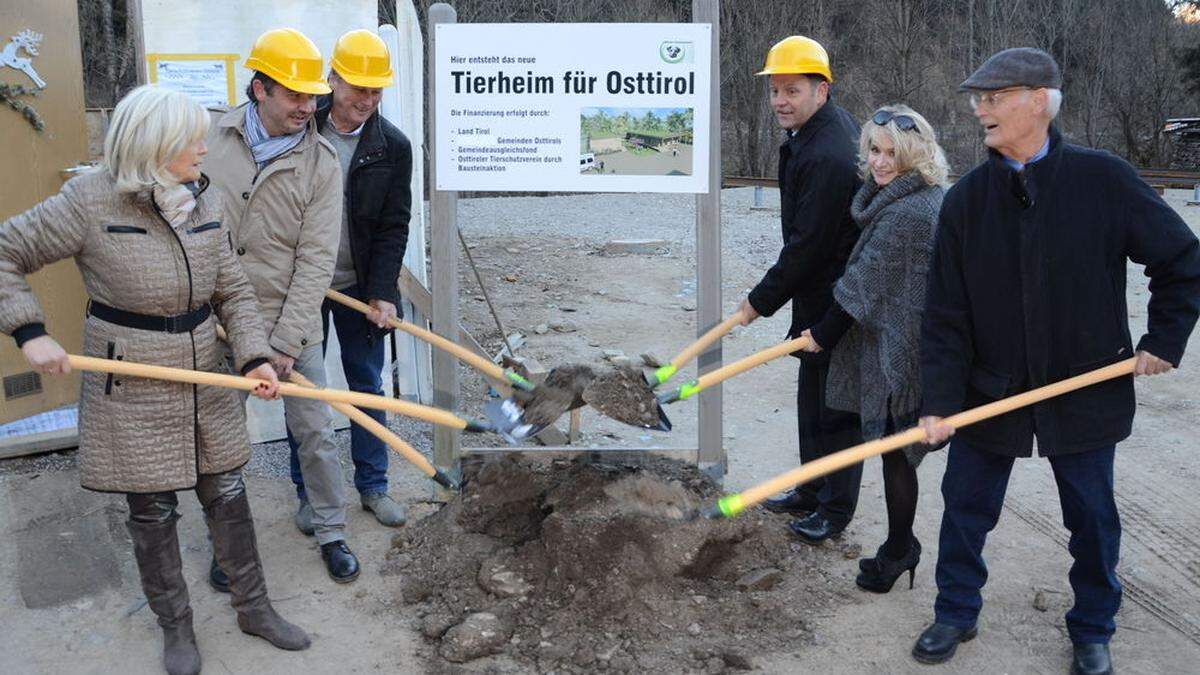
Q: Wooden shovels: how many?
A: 6